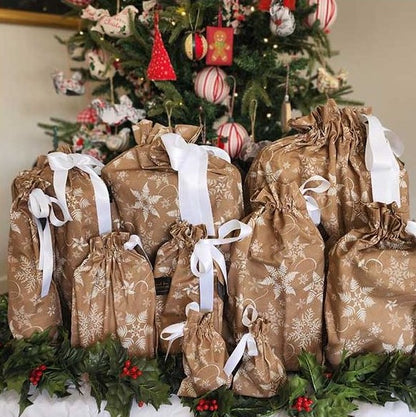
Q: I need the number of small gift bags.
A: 2